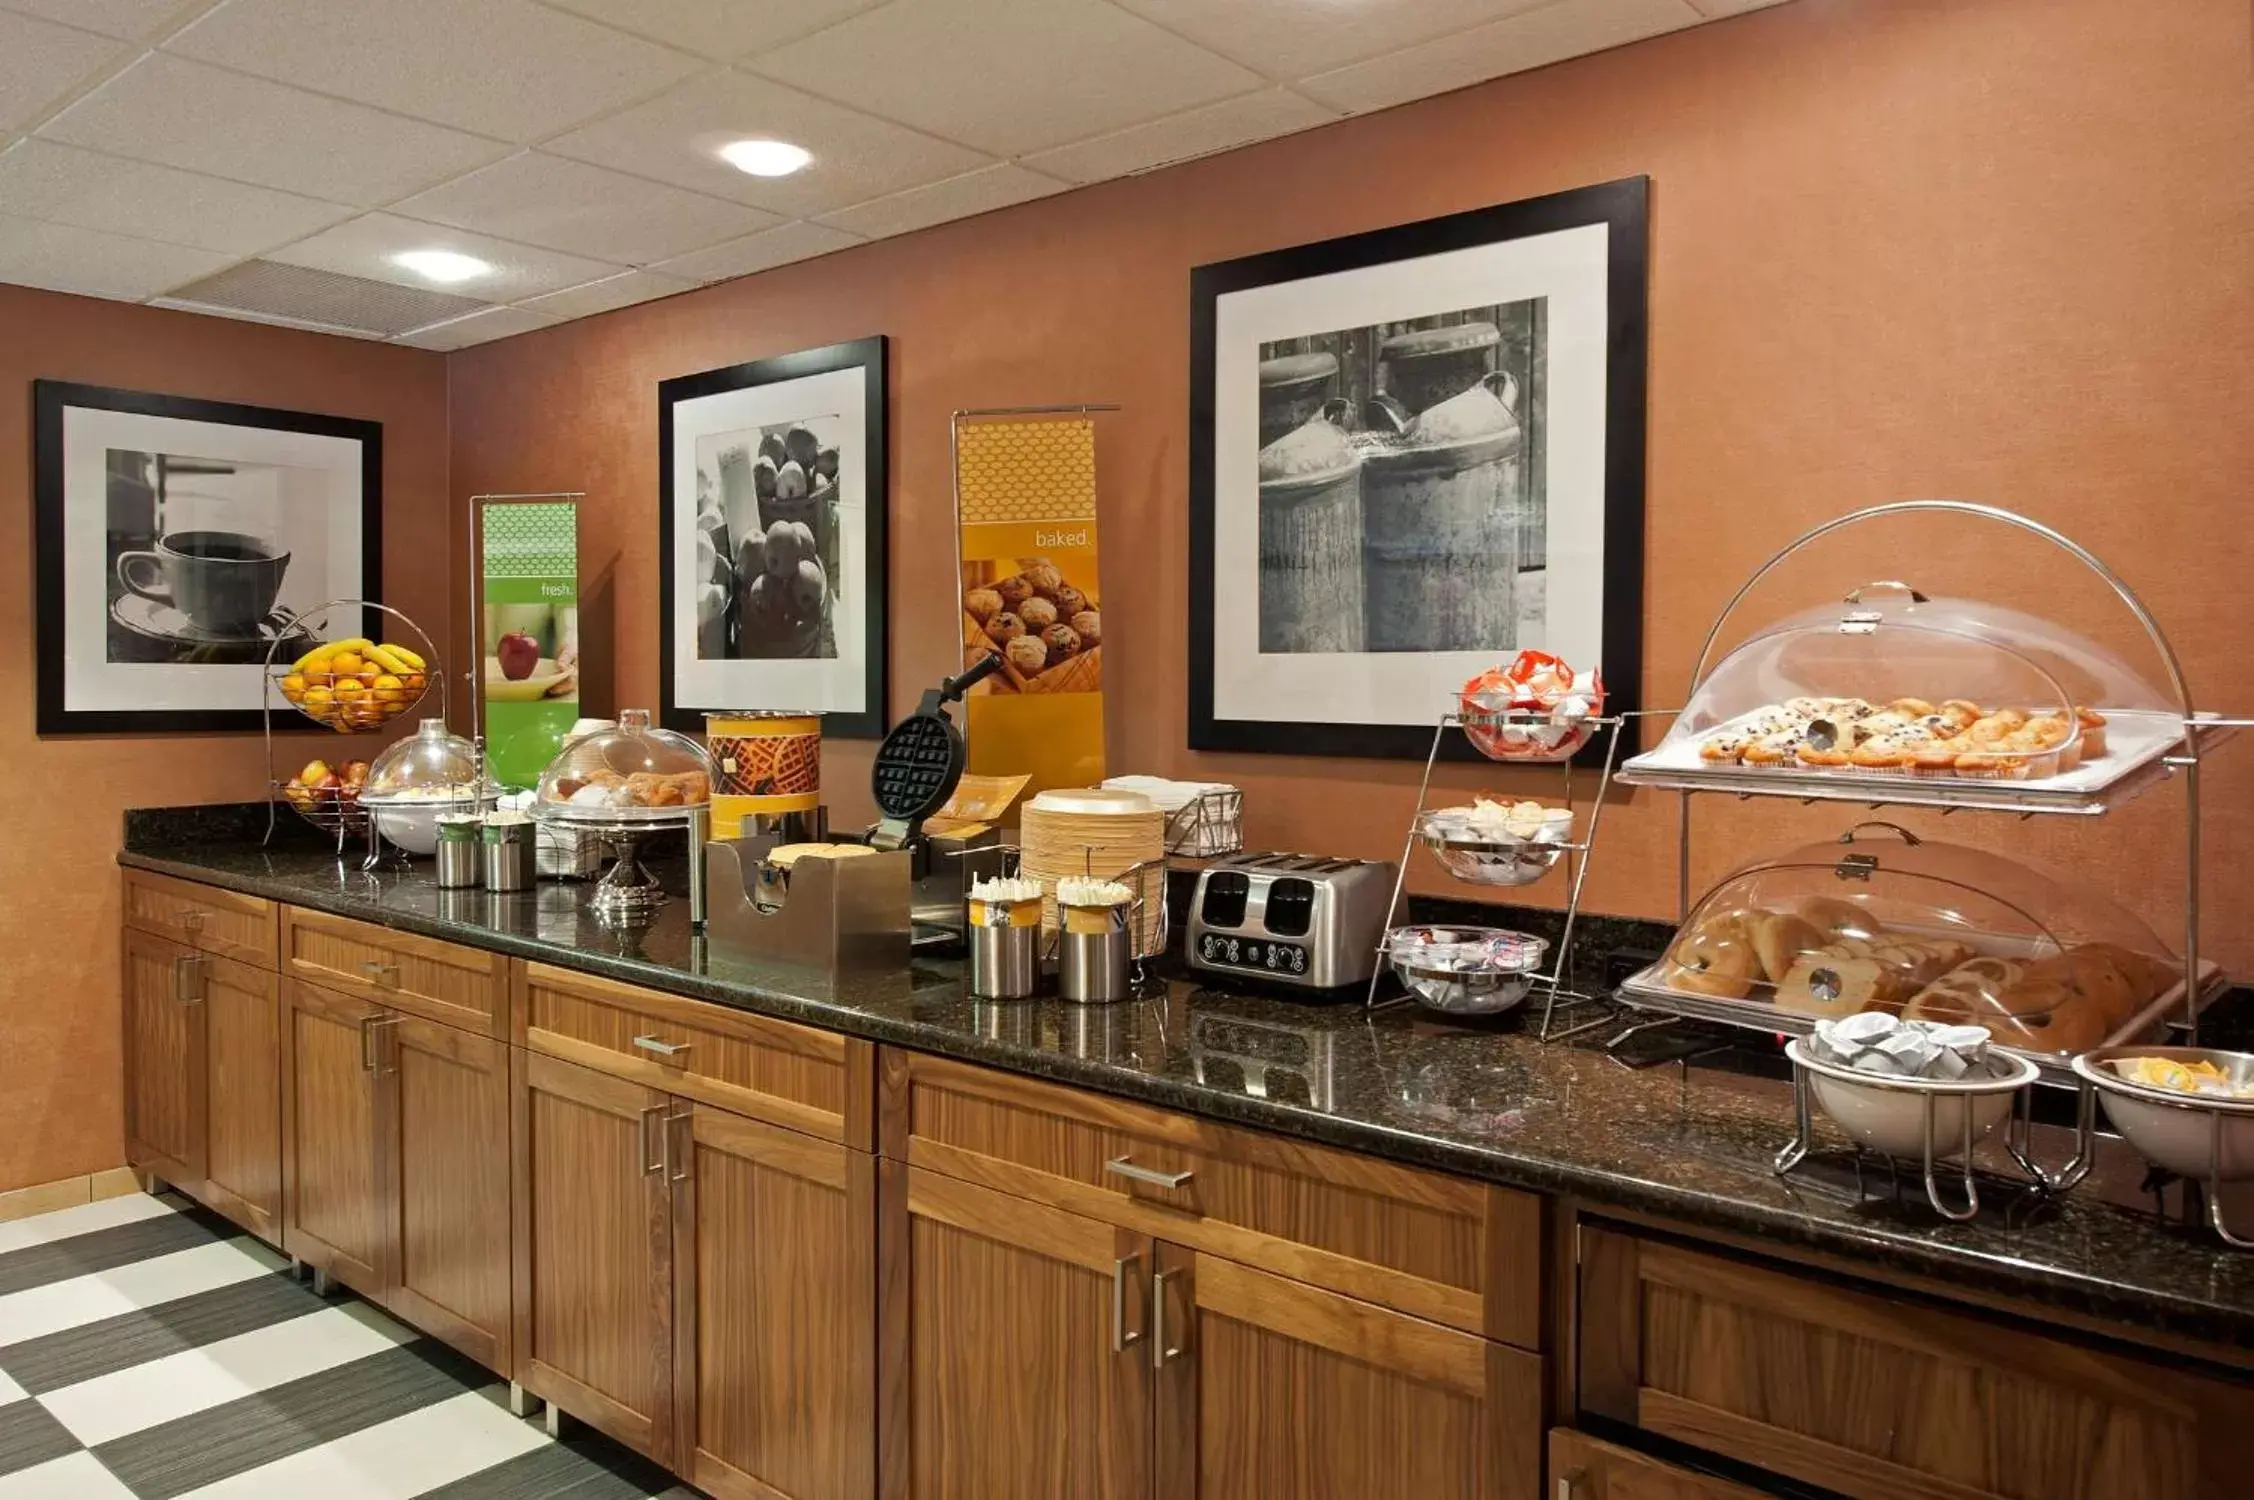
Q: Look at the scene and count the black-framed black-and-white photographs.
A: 3